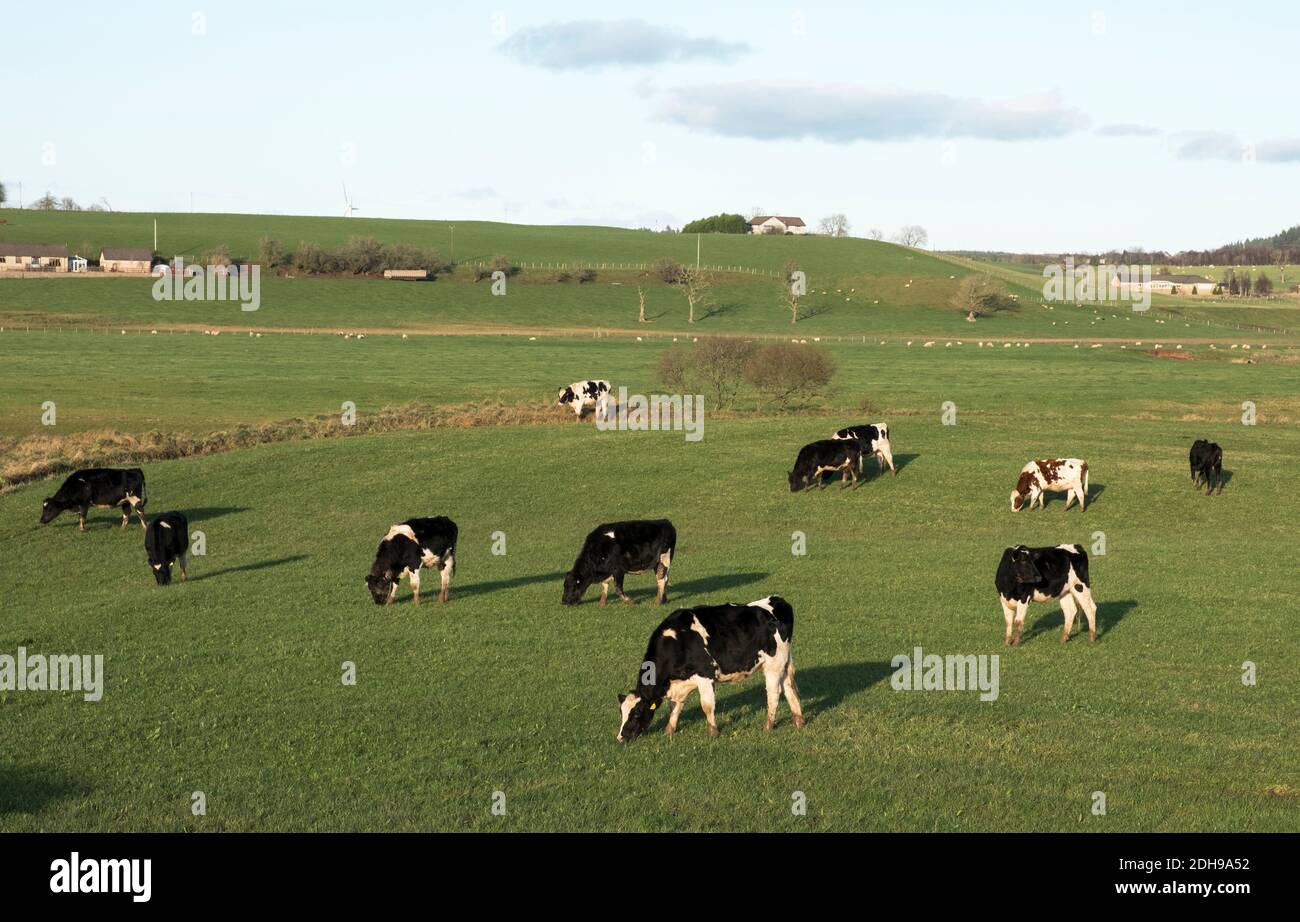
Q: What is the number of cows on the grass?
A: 11